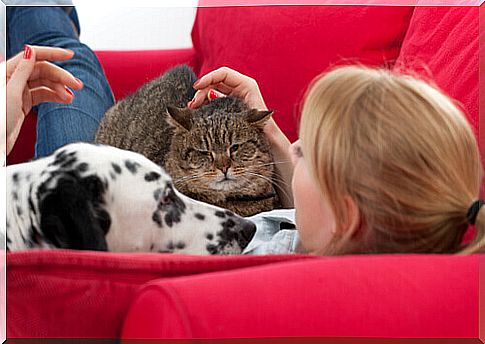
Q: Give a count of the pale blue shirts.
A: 1